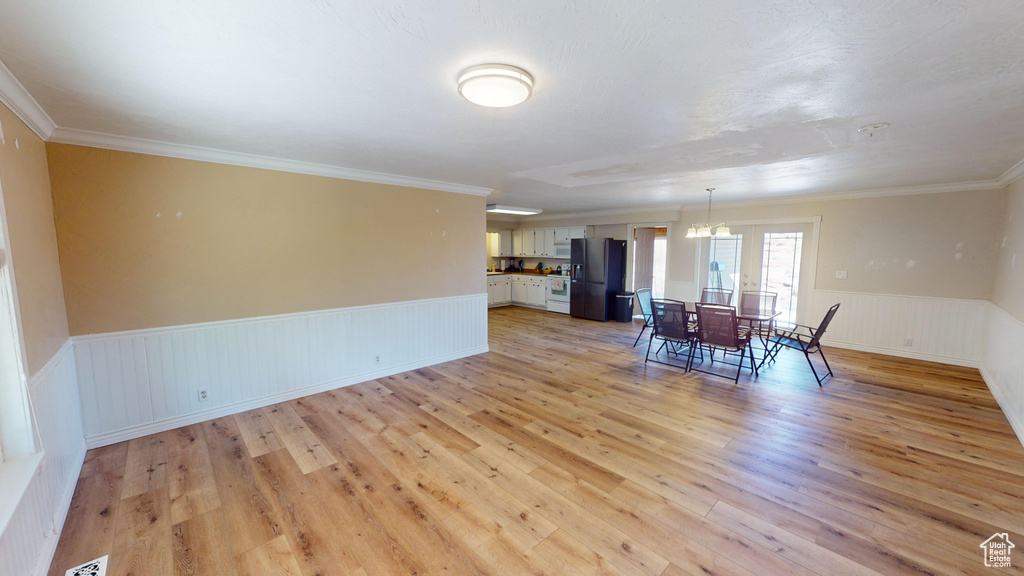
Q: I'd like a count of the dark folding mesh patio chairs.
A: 6